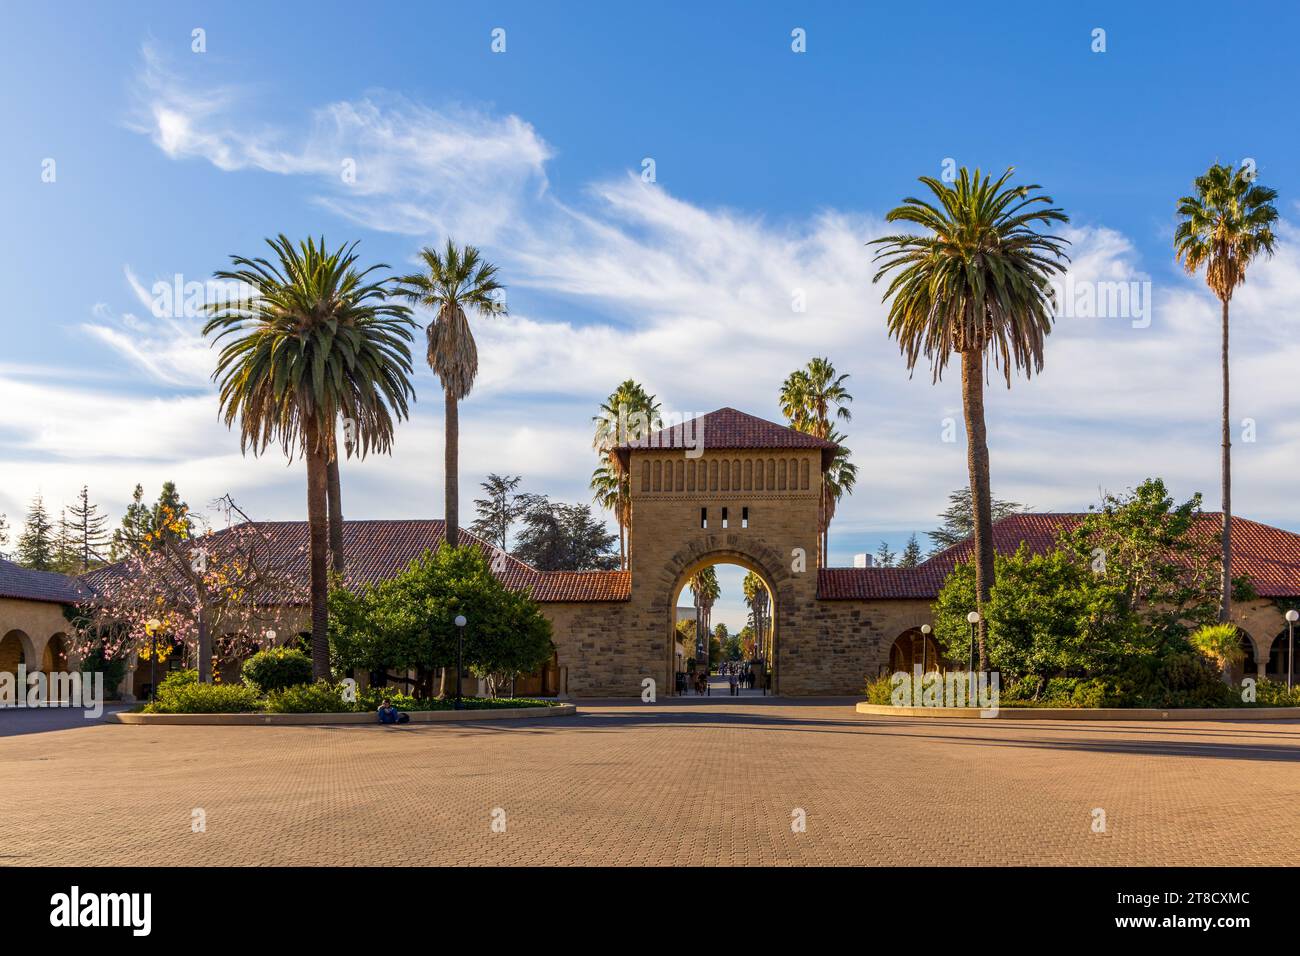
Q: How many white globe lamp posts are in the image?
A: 6